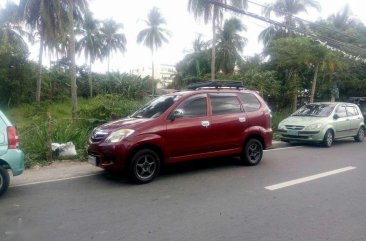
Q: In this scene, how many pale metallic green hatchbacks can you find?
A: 1